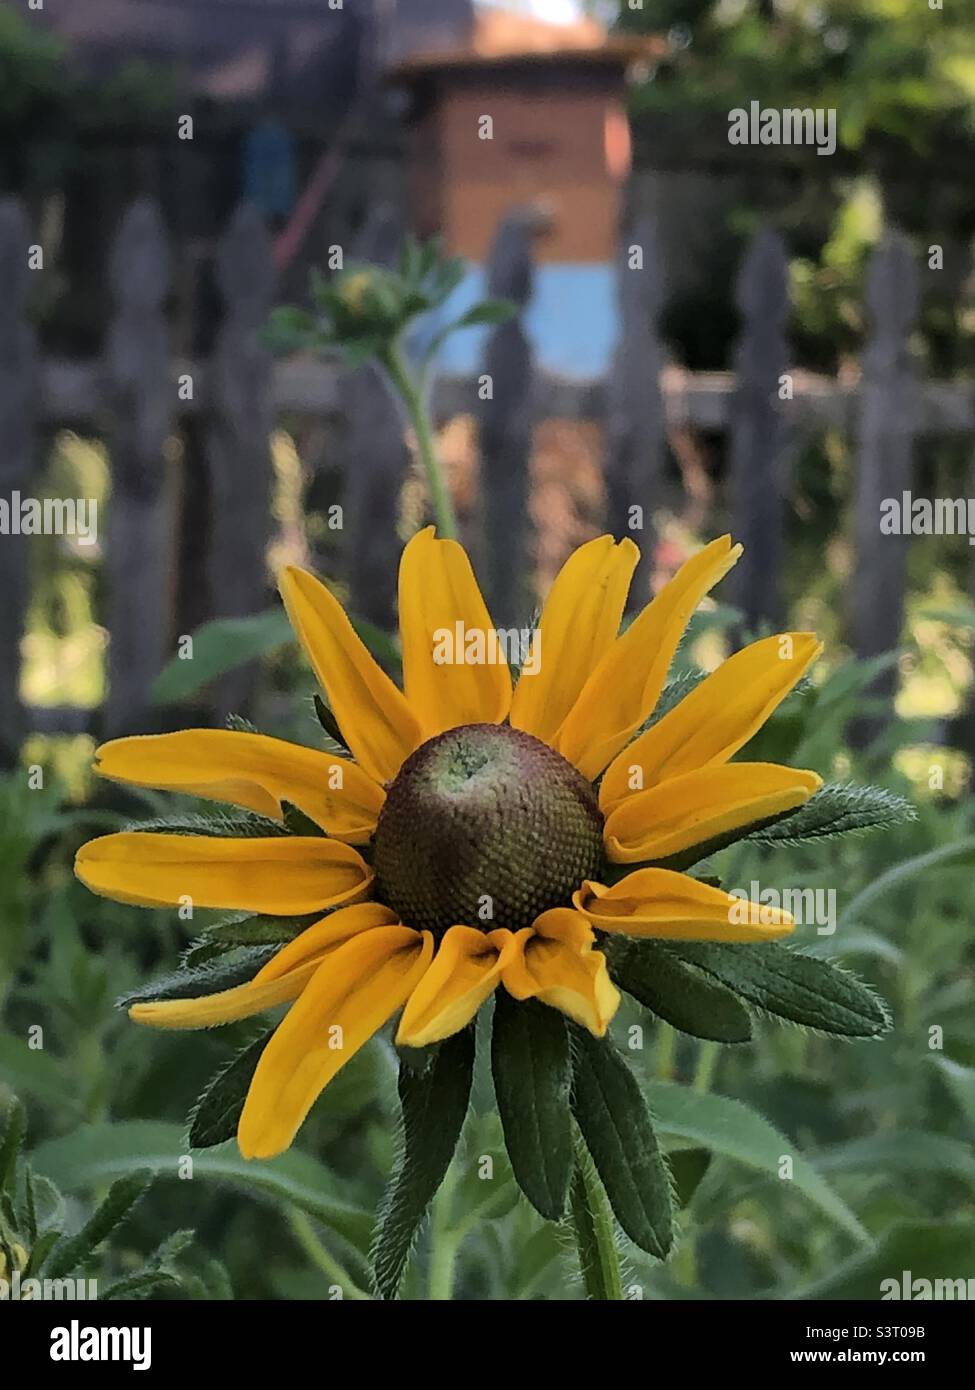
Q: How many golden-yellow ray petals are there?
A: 13